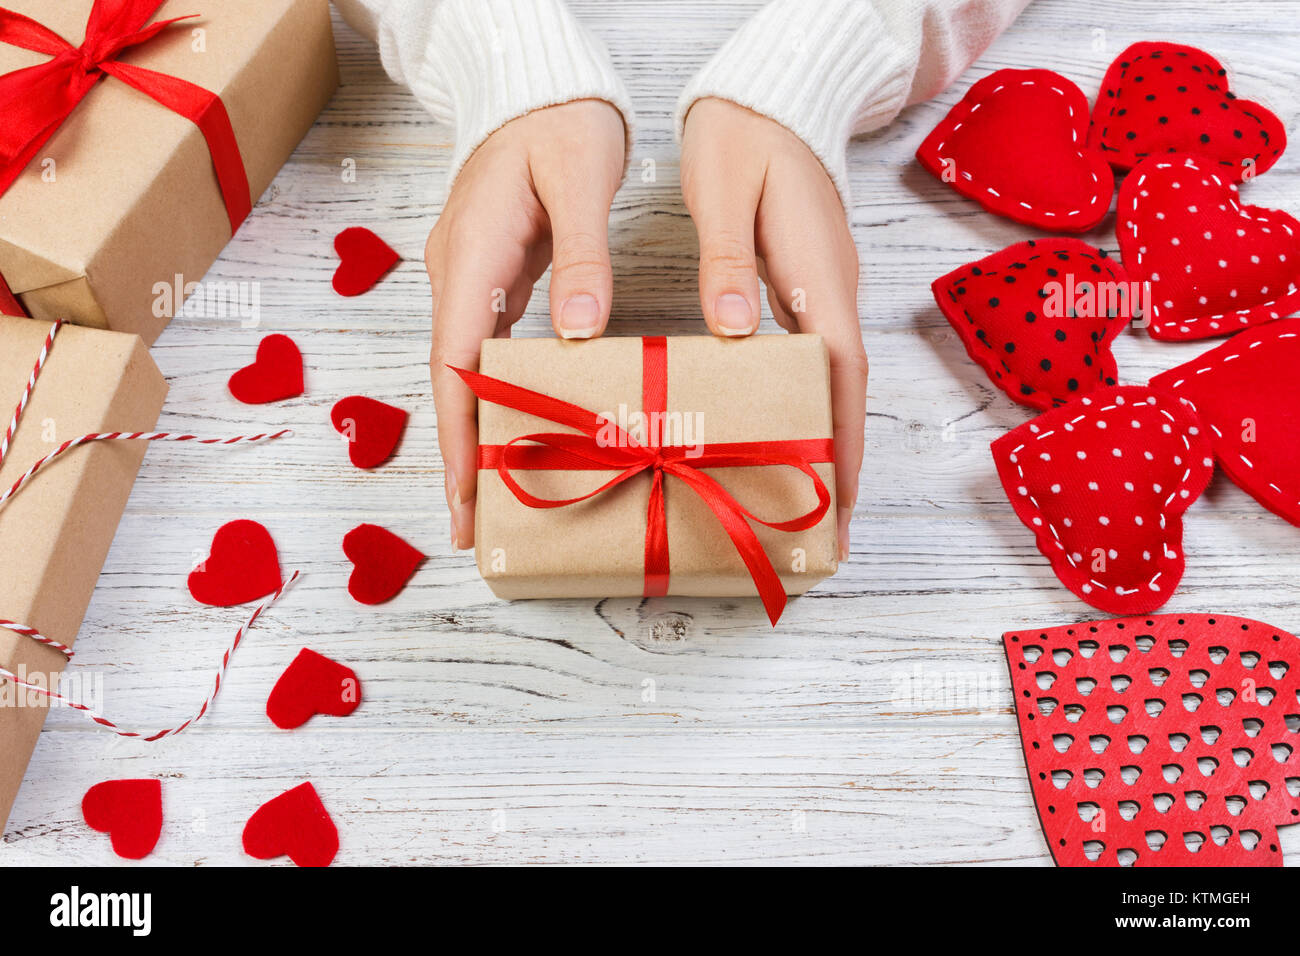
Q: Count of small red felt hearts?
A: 8